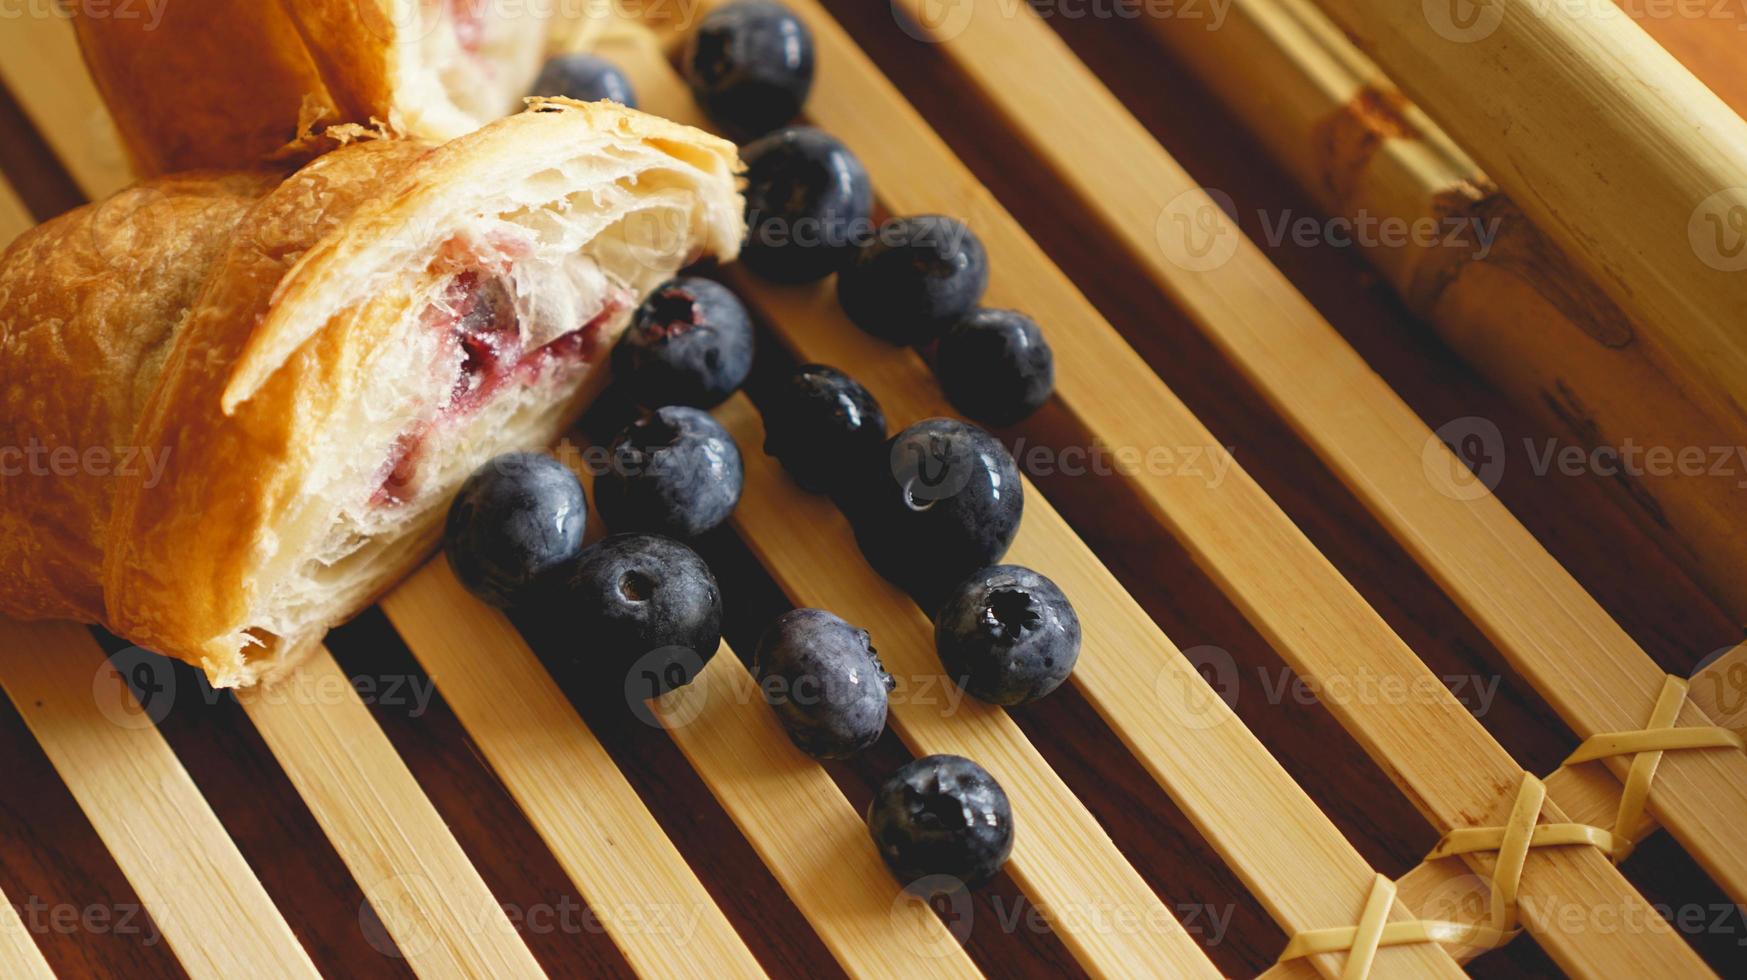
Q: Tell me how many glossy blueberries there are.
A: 14